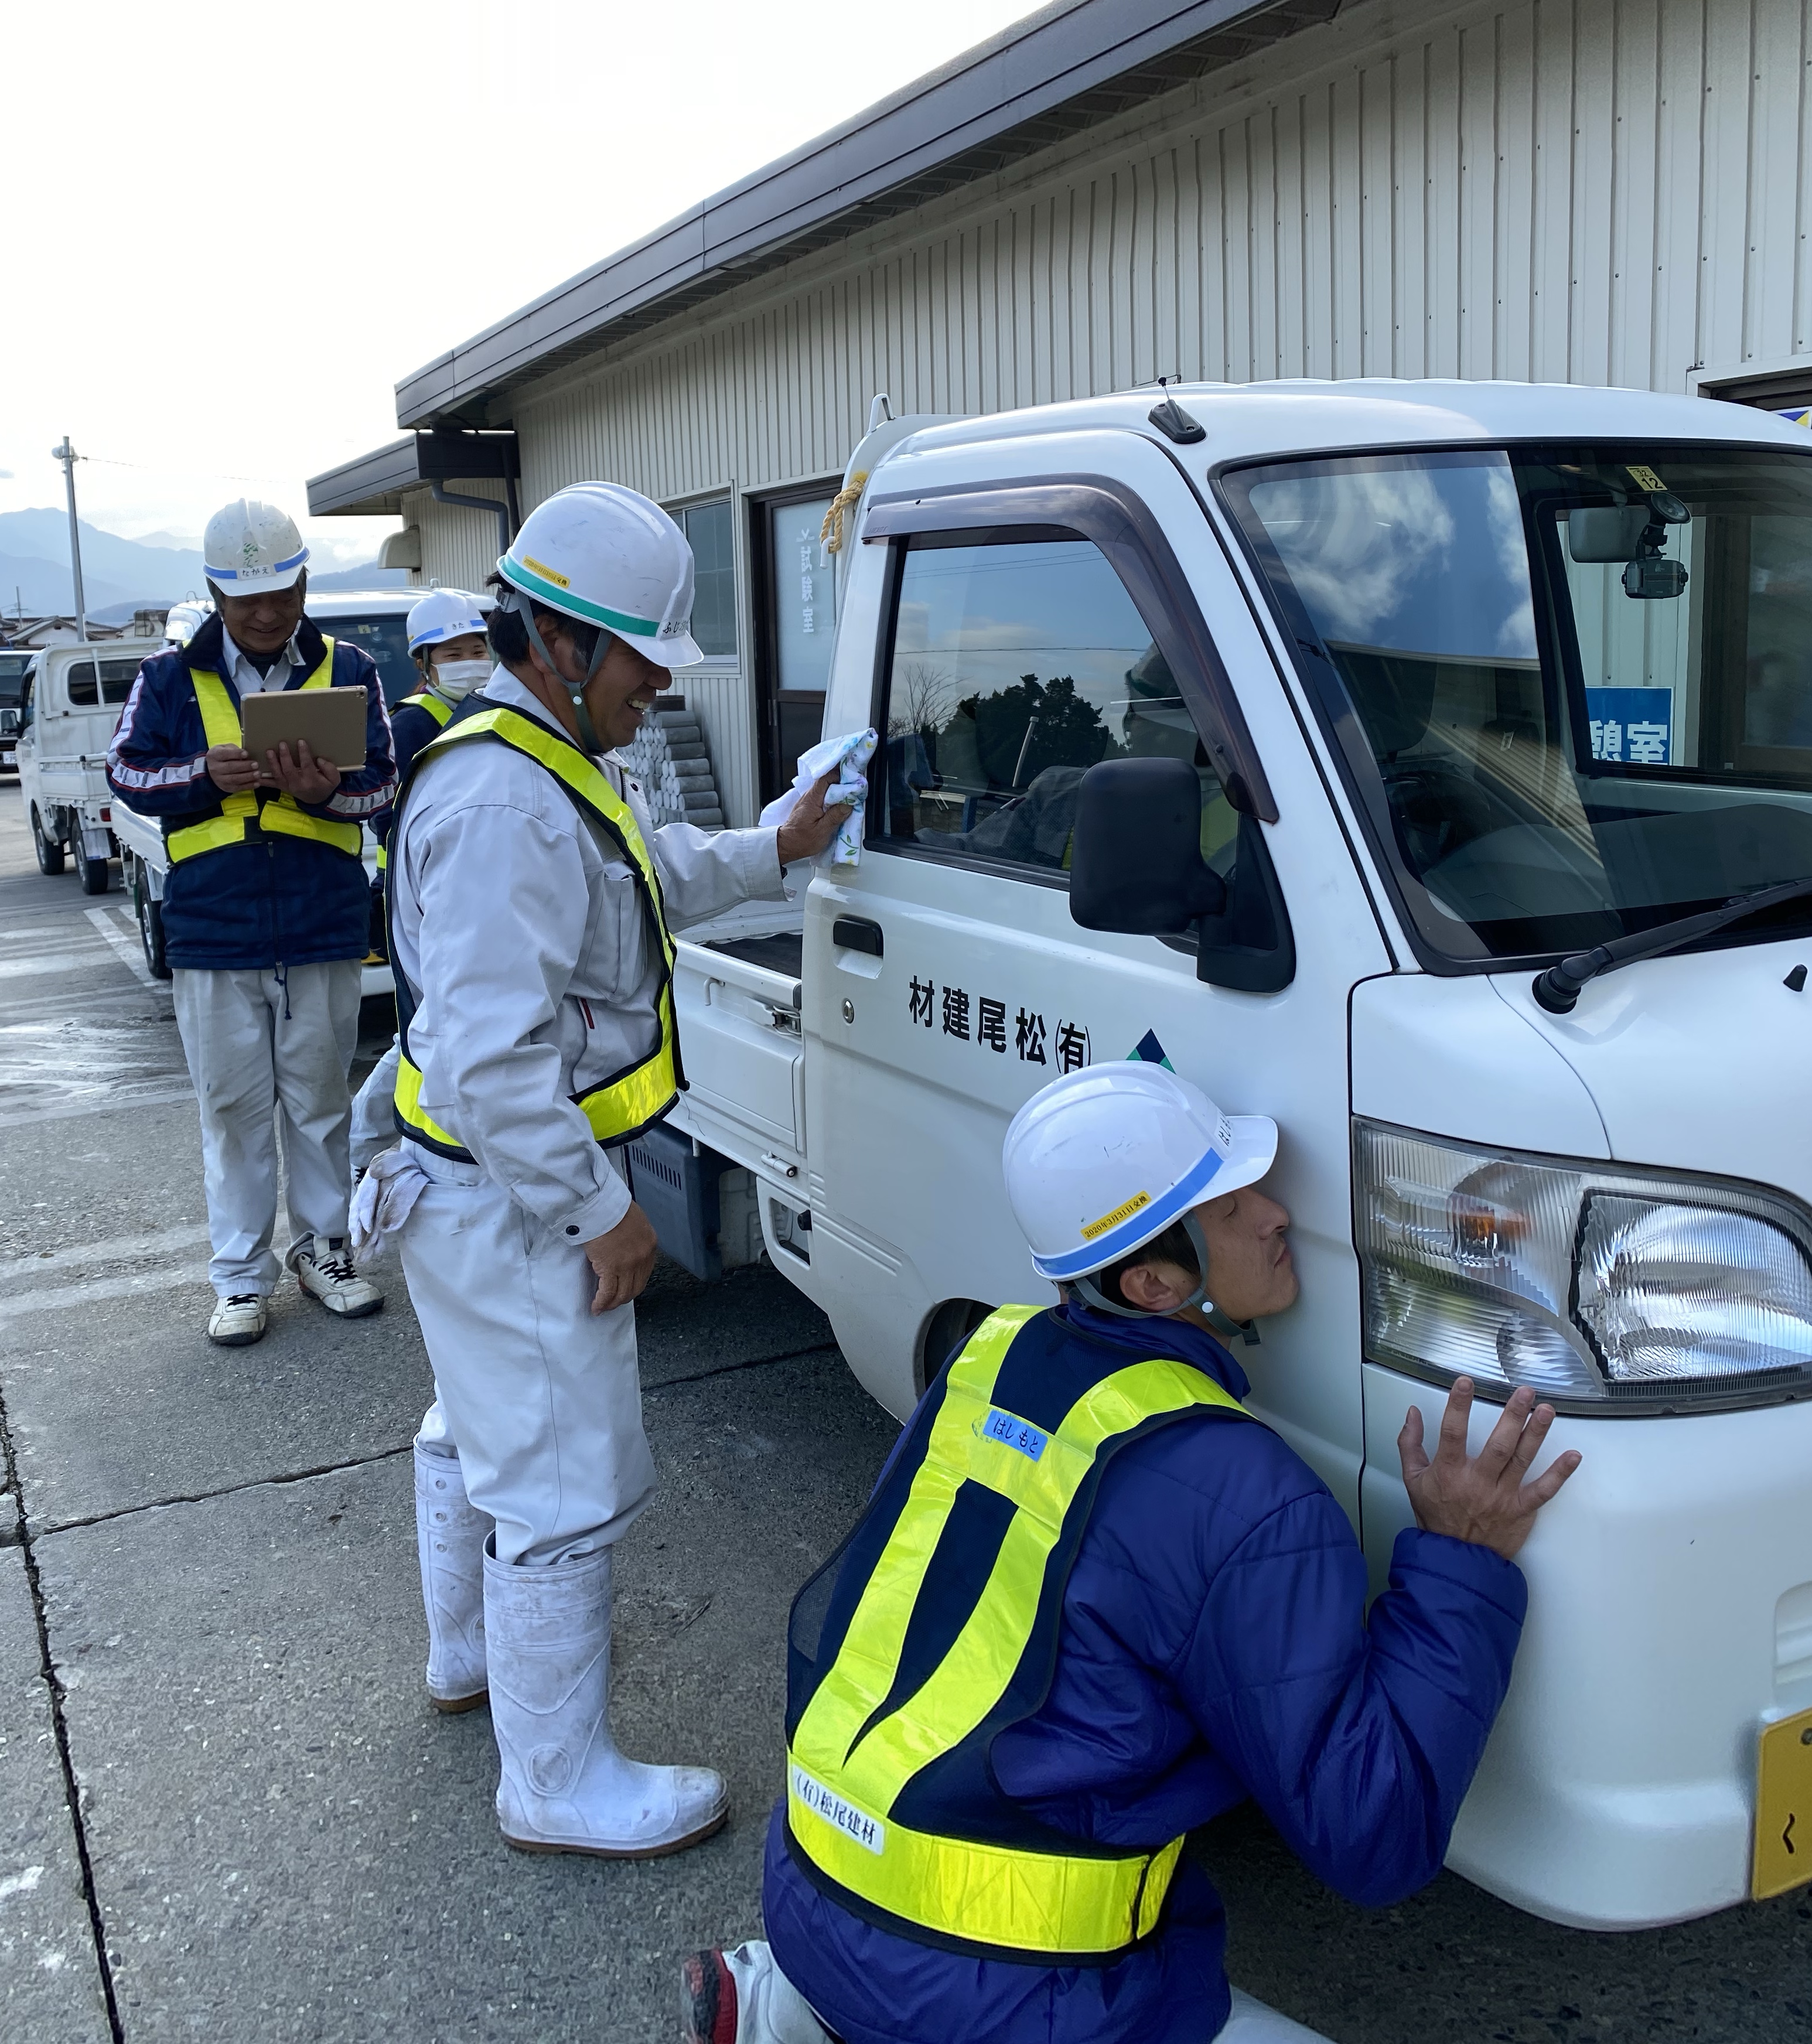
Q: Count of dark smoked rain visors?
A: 1